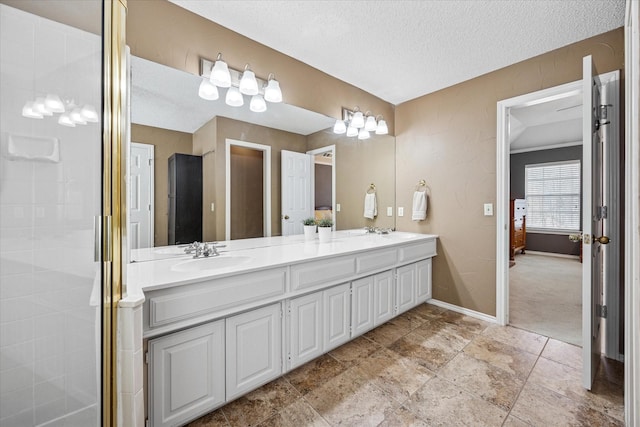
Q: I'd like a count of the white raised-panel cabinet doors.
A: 8